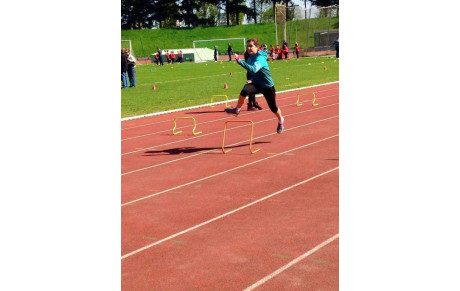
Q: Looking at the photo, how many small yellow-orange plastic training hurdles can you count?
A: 4